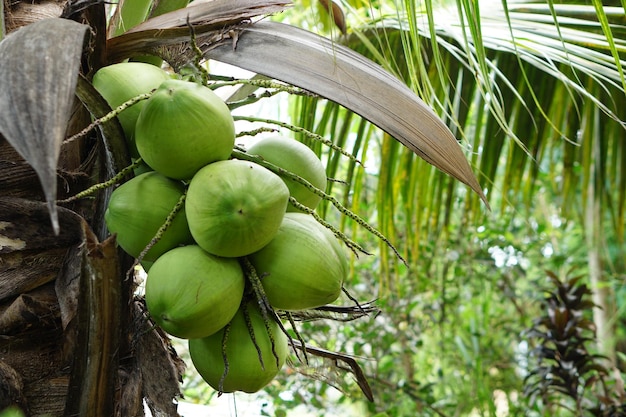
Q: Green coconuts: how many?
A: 8